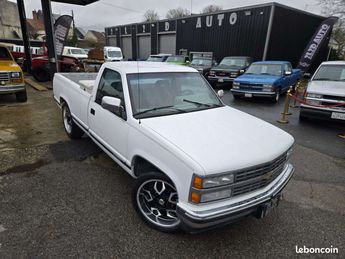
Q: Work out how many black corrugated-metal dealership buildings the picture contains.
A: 1